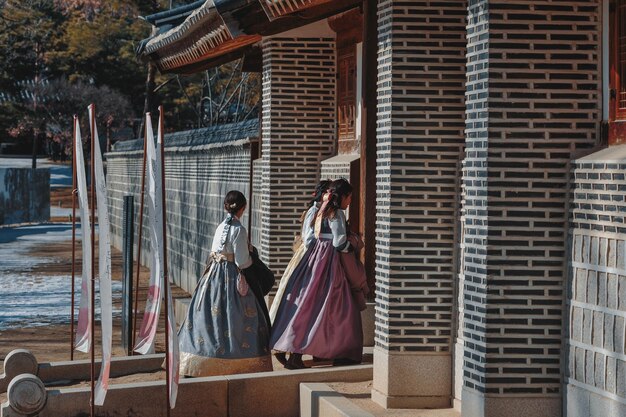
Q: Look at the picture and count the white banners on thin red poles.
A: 4